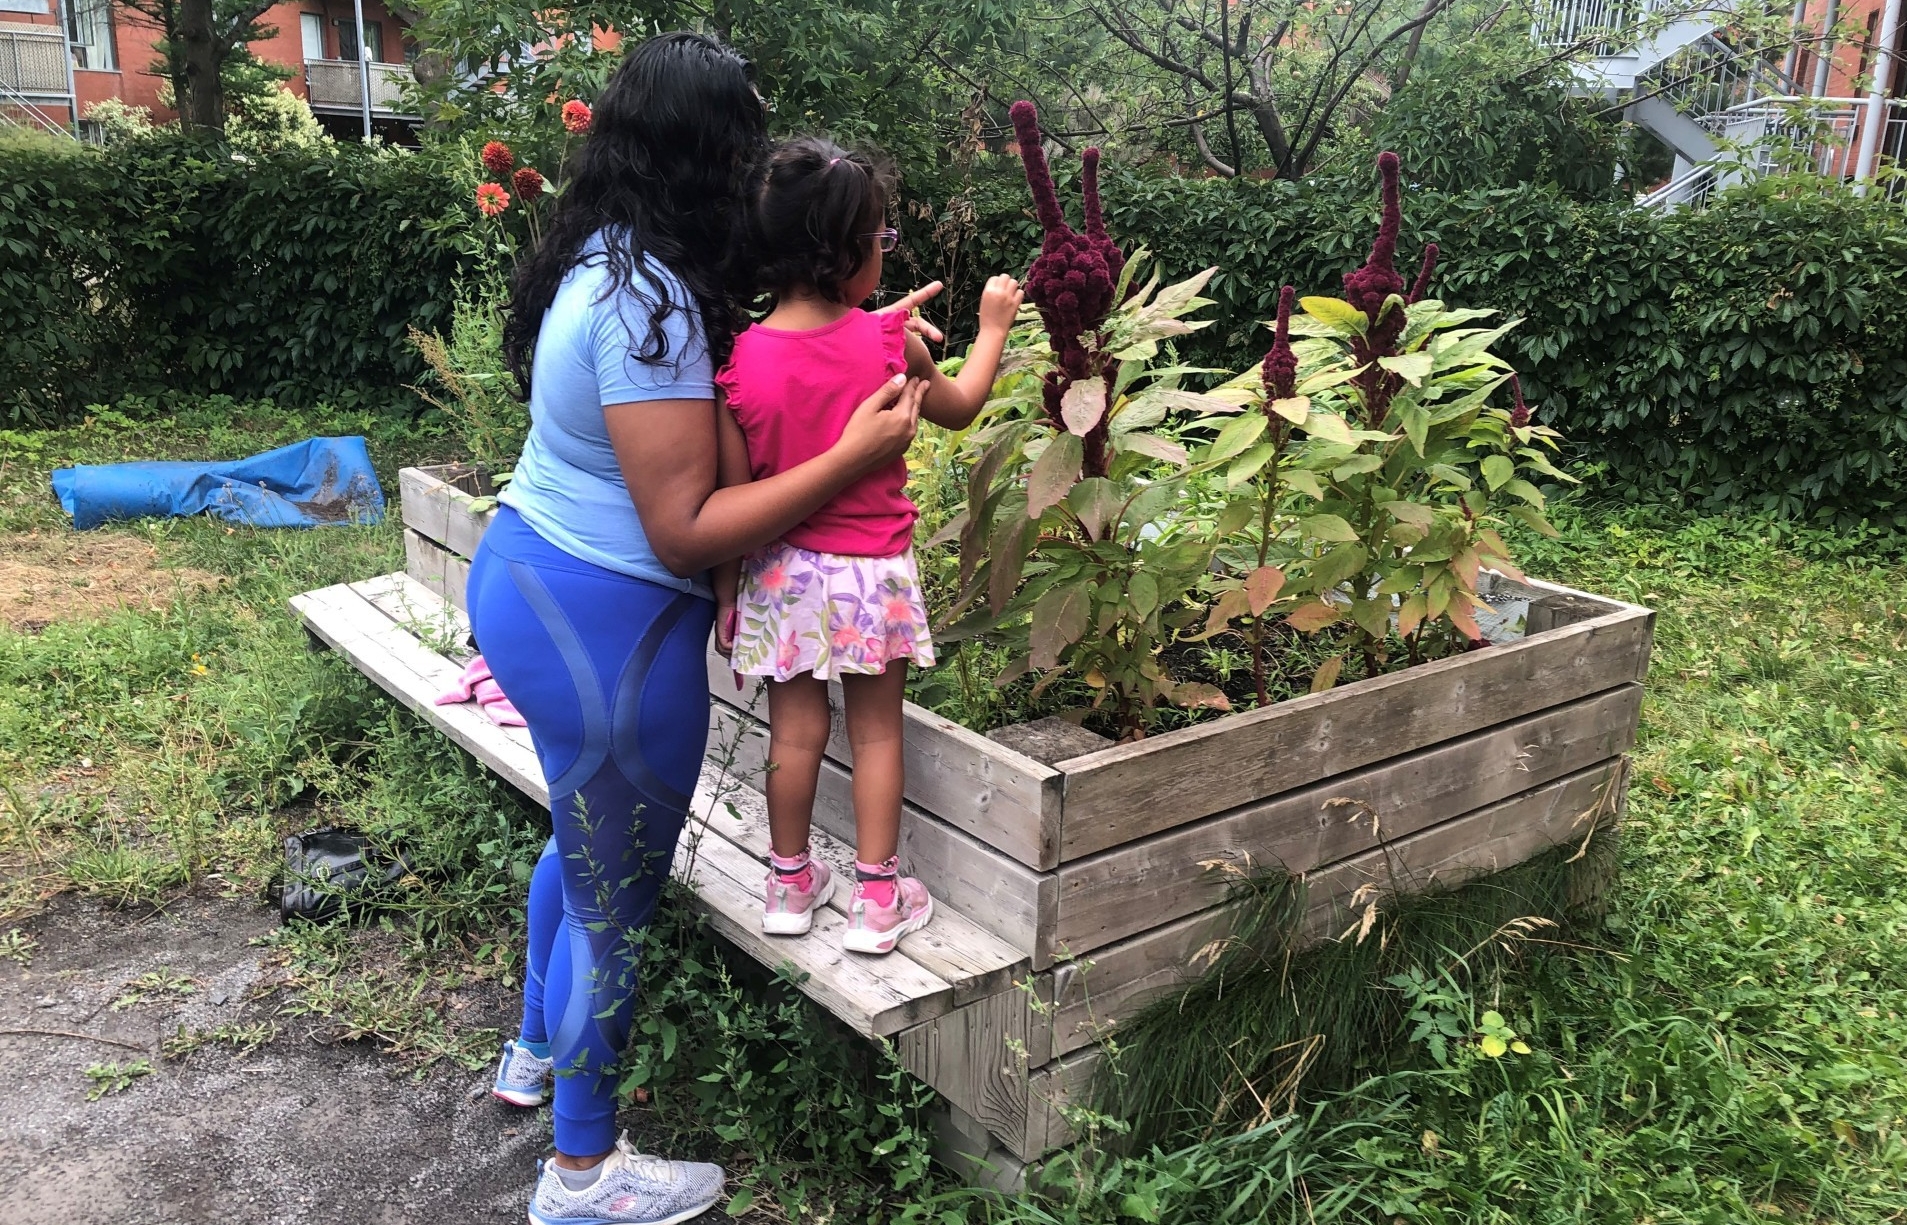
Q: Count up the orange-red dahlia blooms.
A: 4